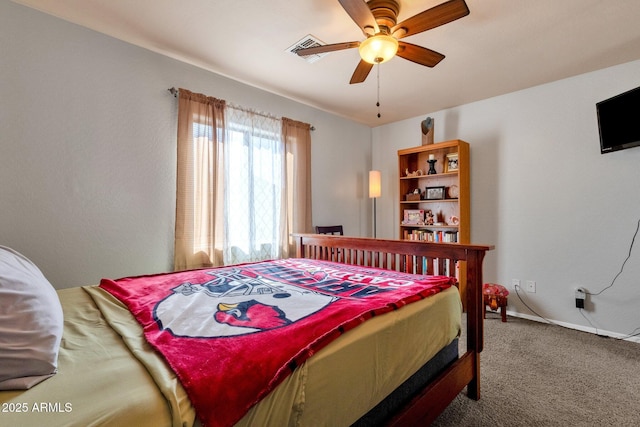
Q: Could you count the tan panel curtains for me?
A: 2